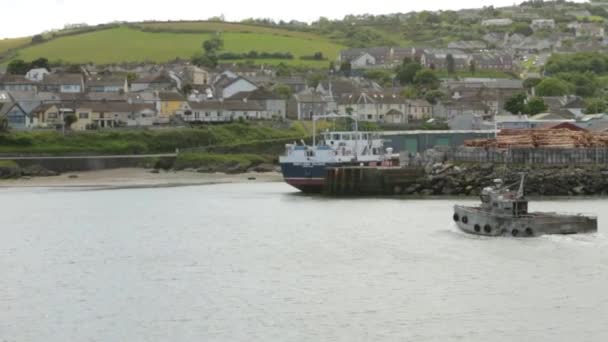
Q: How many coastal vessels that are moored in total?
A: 1